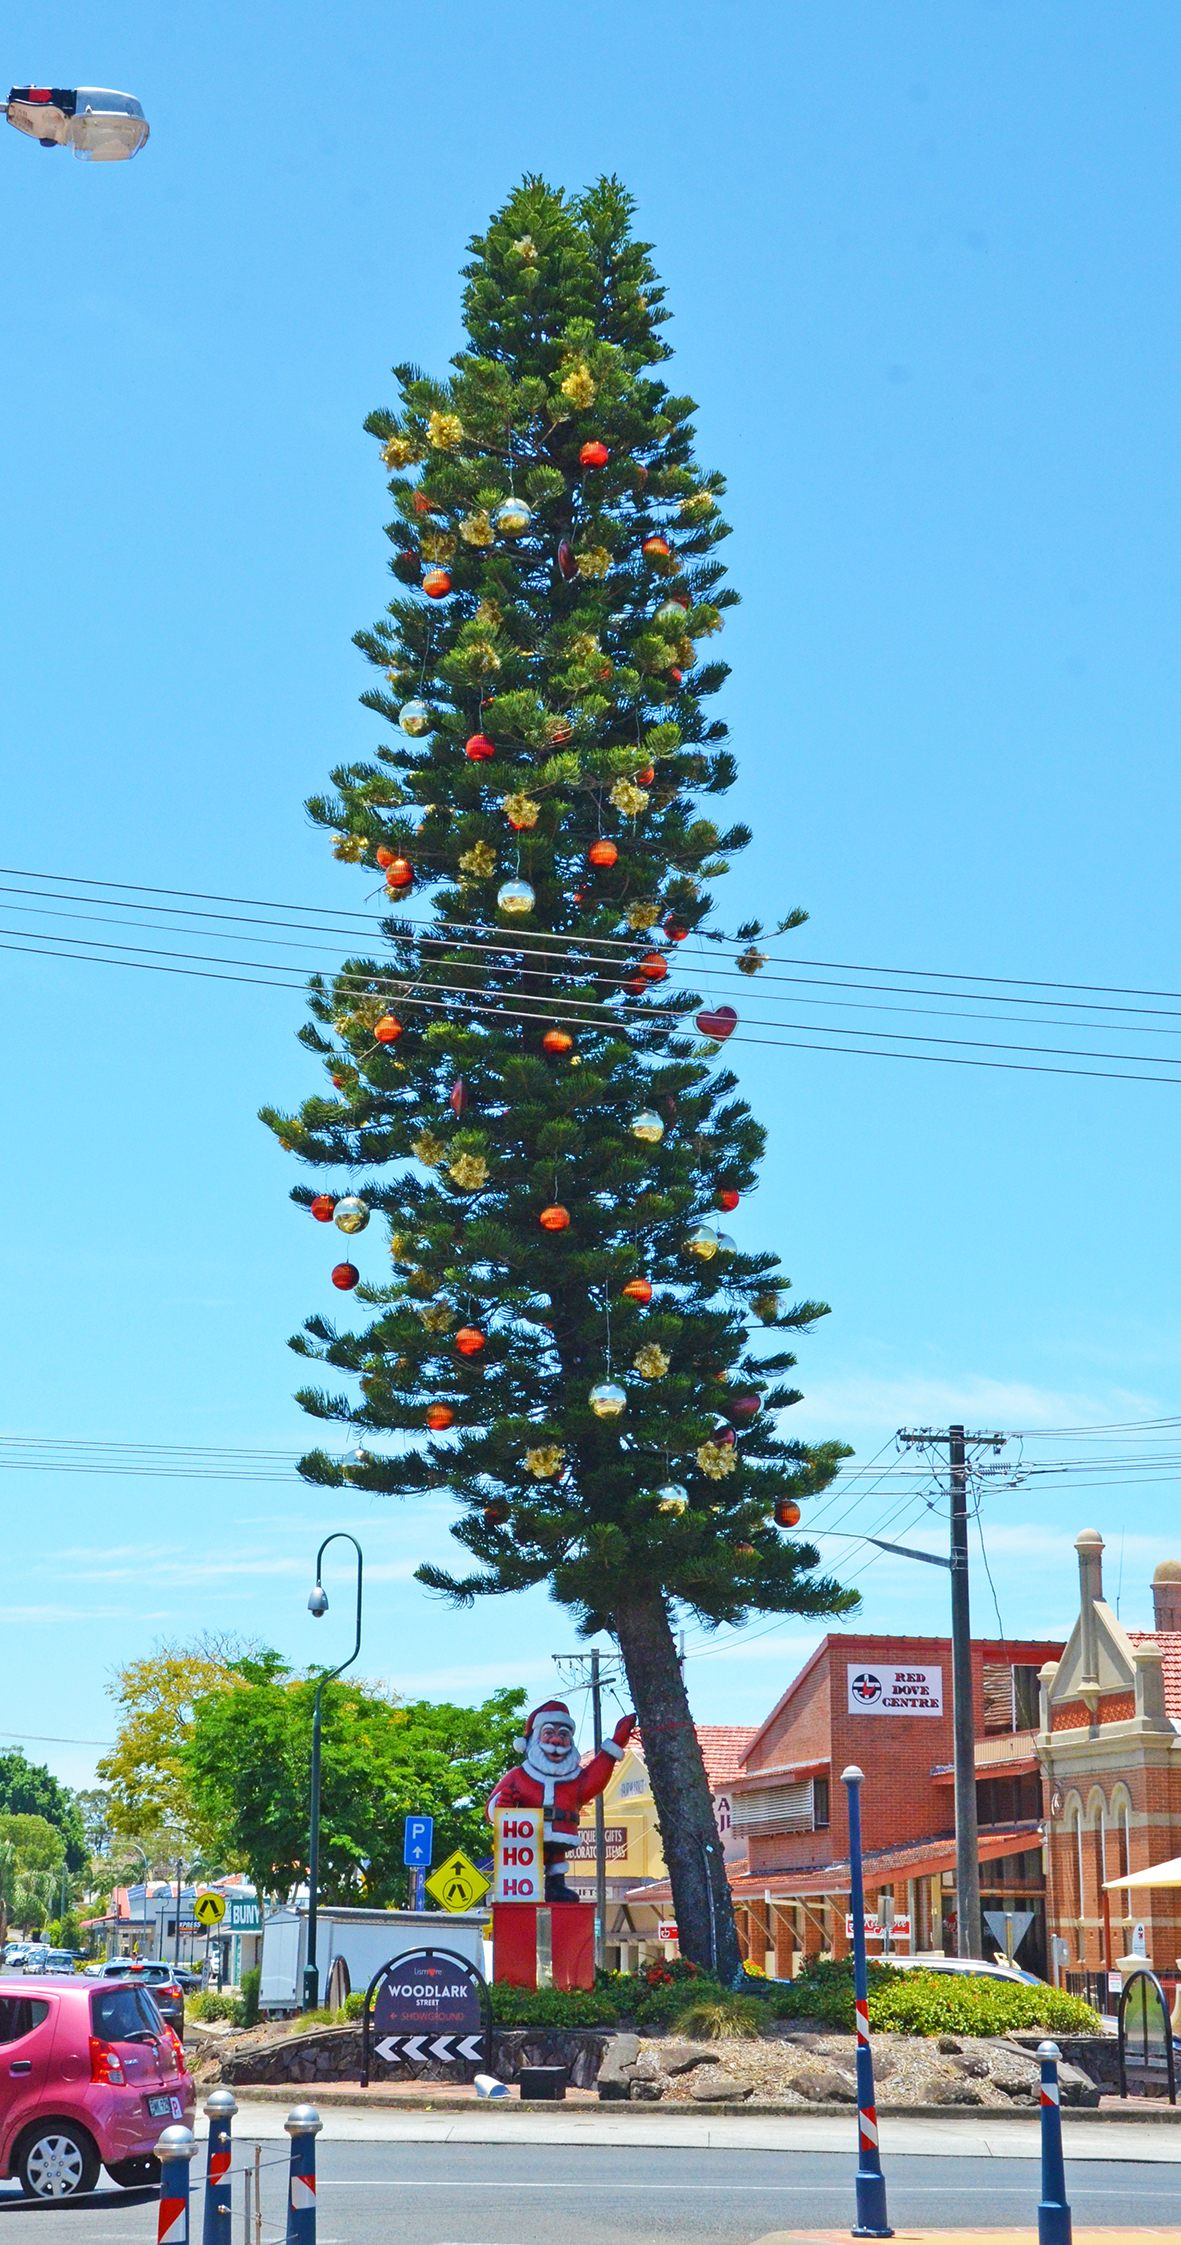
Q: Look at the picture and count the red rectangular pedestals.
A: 1